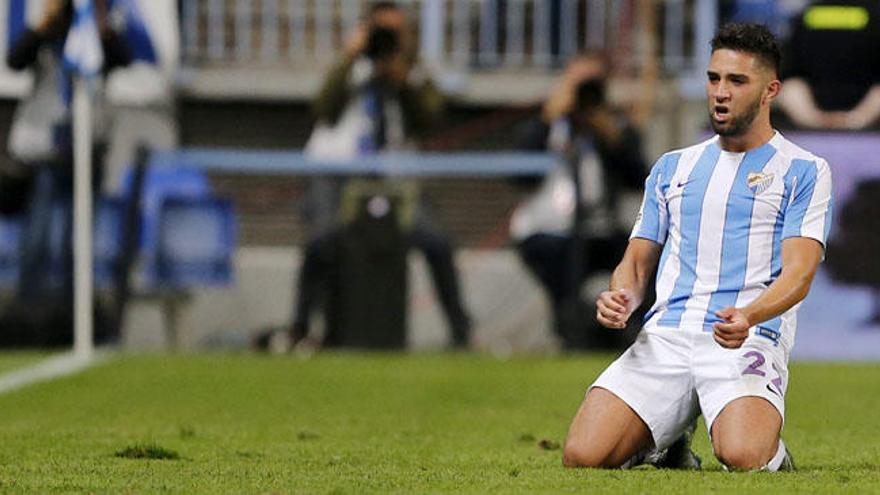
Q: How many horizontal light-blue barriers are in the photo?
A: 1